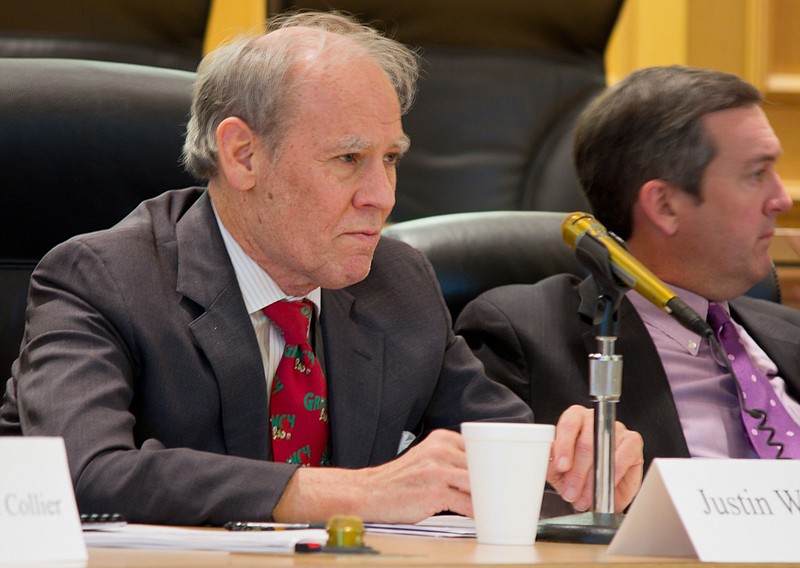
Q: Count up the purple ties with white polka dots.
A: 1